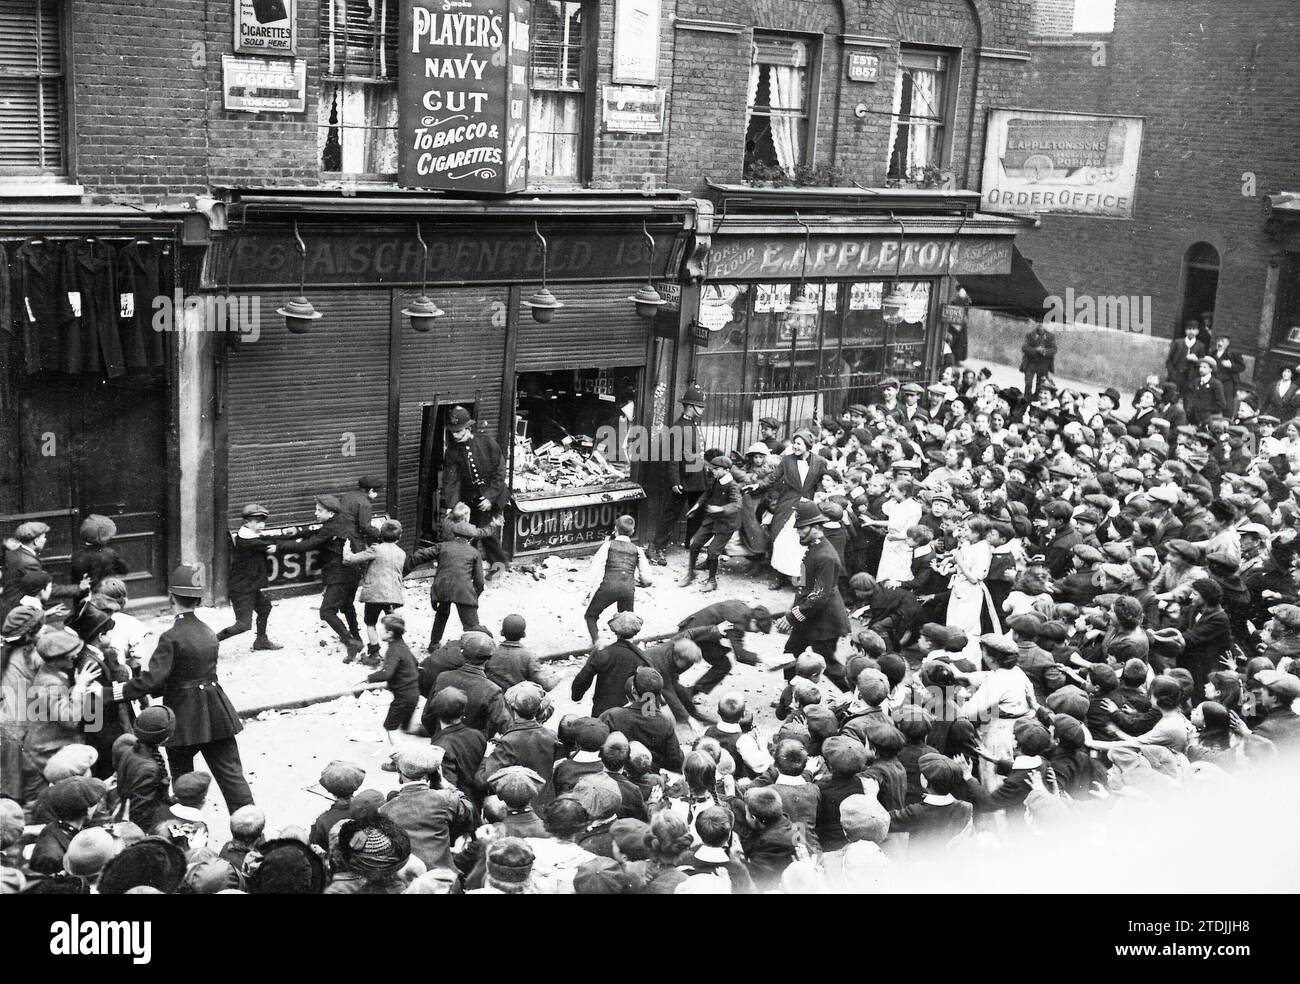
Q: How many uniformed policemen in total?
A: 4